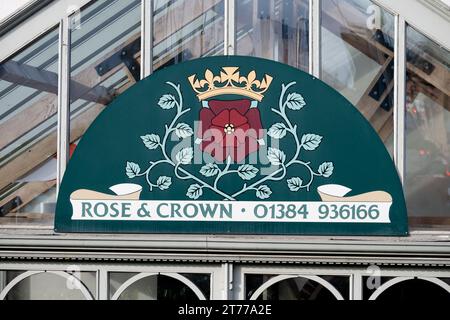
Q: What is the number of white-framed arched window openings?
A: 4